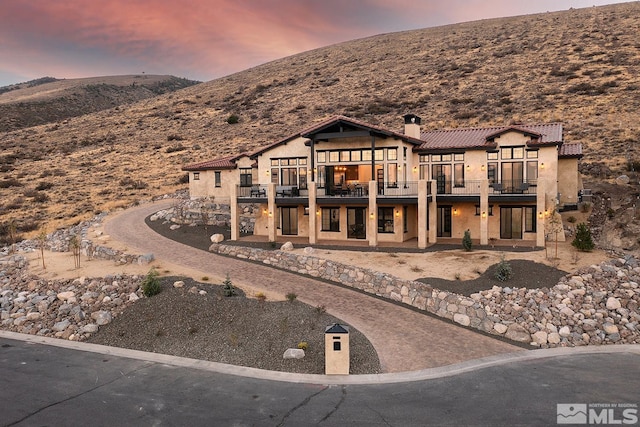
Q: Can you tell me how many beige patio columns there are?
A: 8